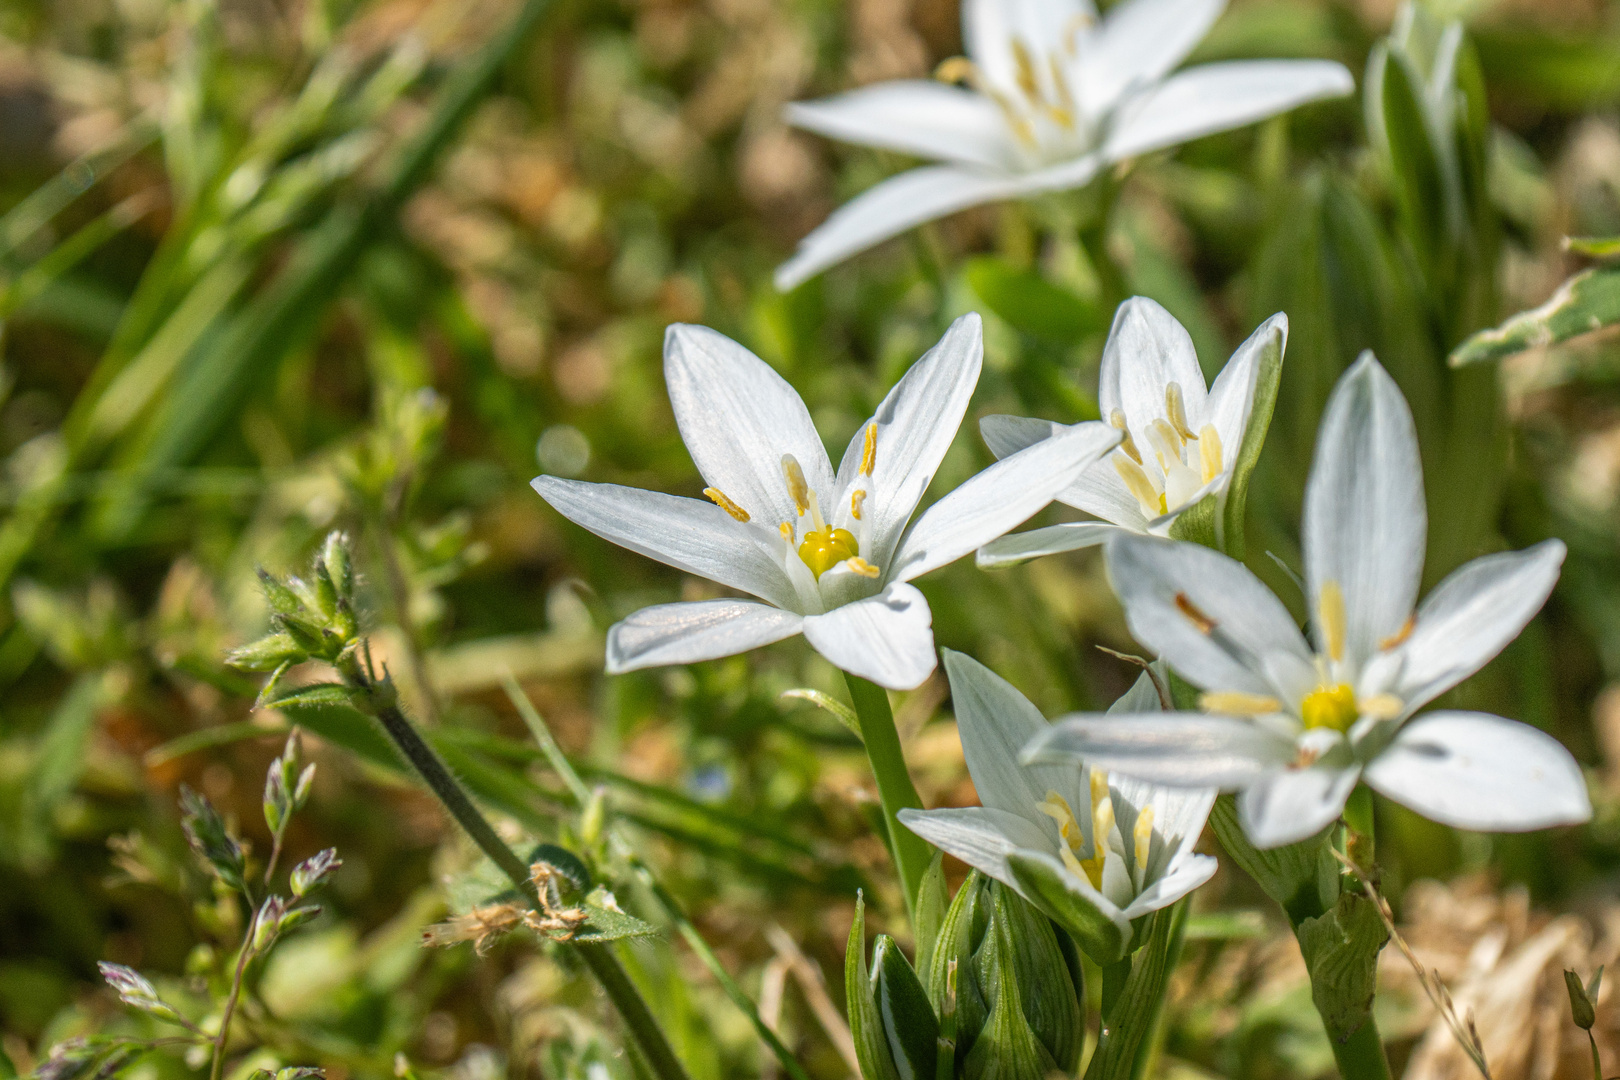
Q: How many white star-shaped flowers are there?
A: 5